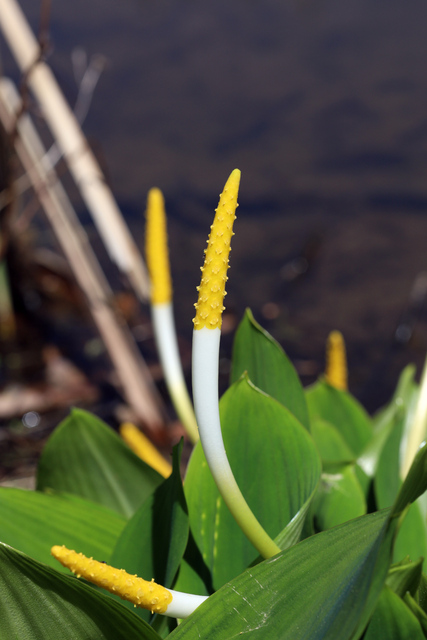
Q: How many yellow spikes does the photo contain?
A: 5